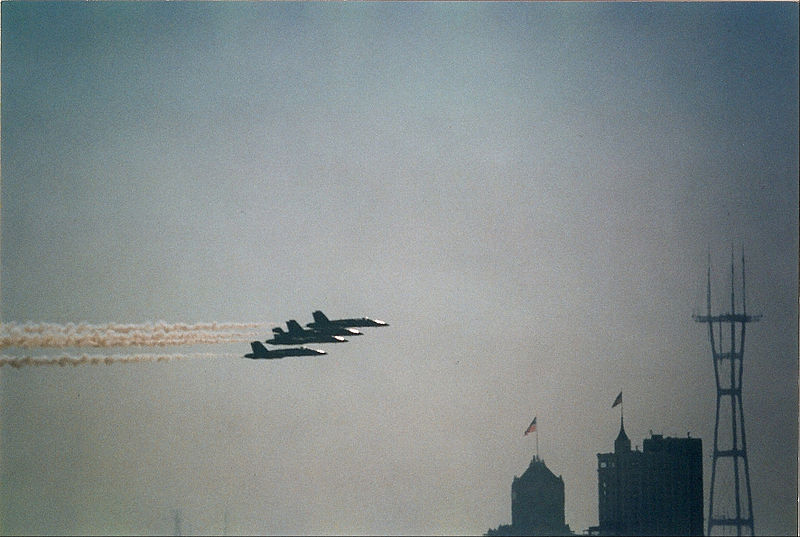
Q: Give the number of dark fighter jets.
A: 4